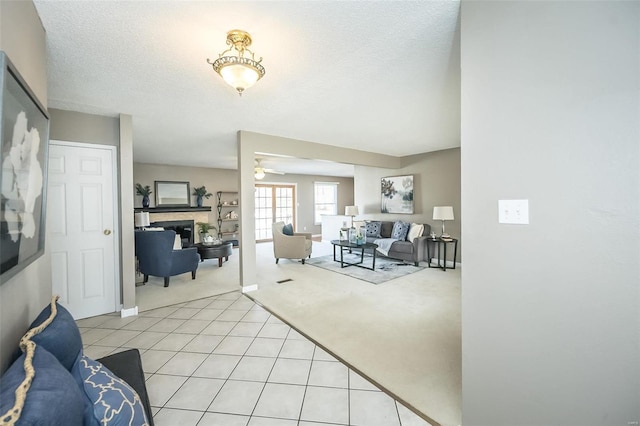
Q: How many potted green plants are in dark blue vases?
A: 2